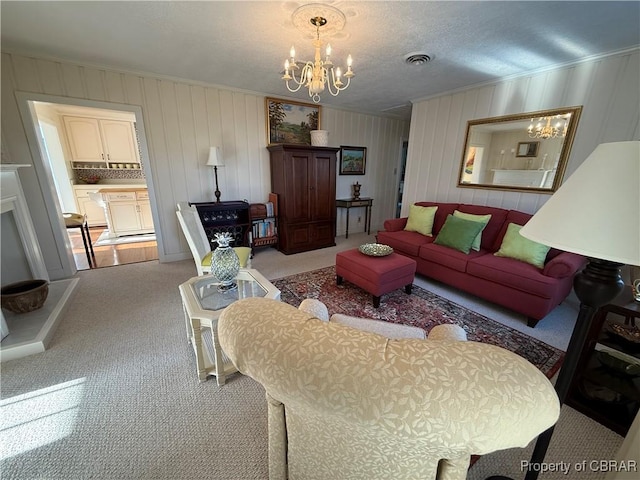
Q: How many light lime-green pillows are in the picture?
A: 3